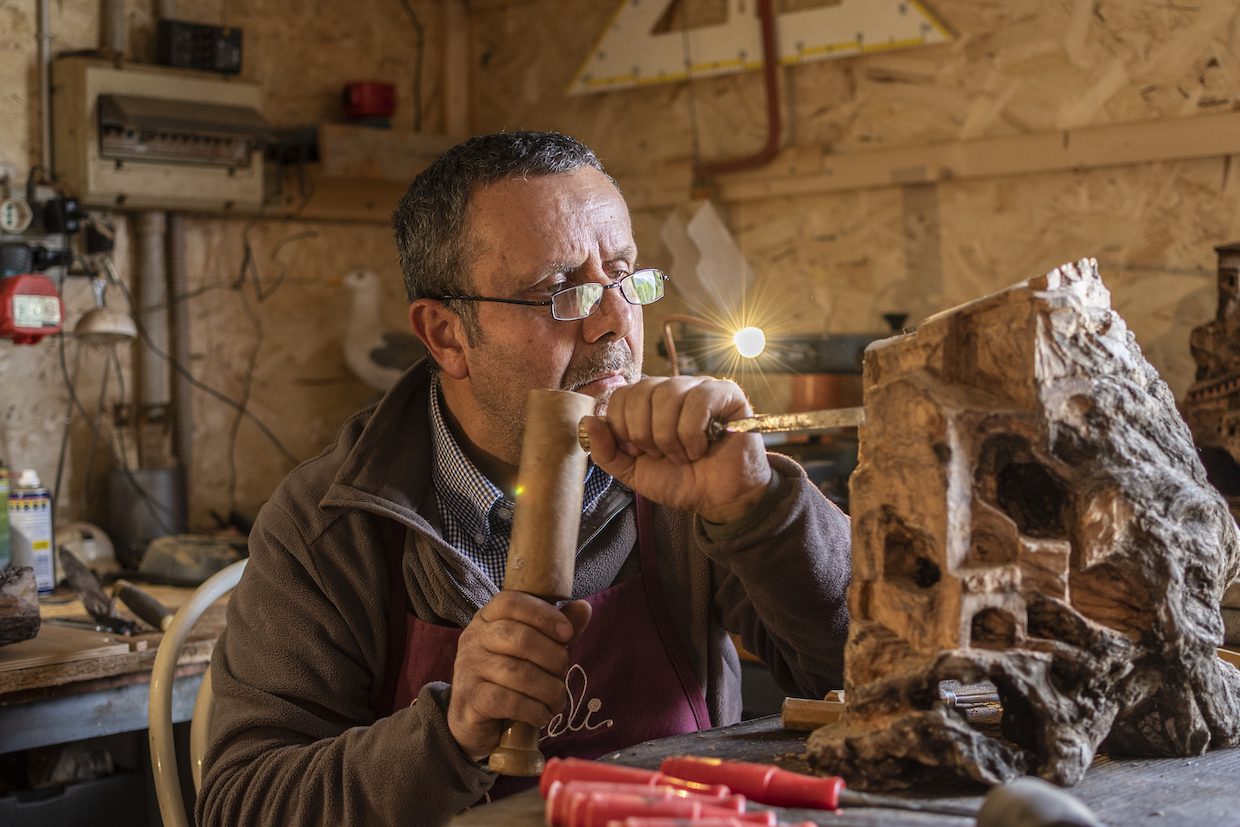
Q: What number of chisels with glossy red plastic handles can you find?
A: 5